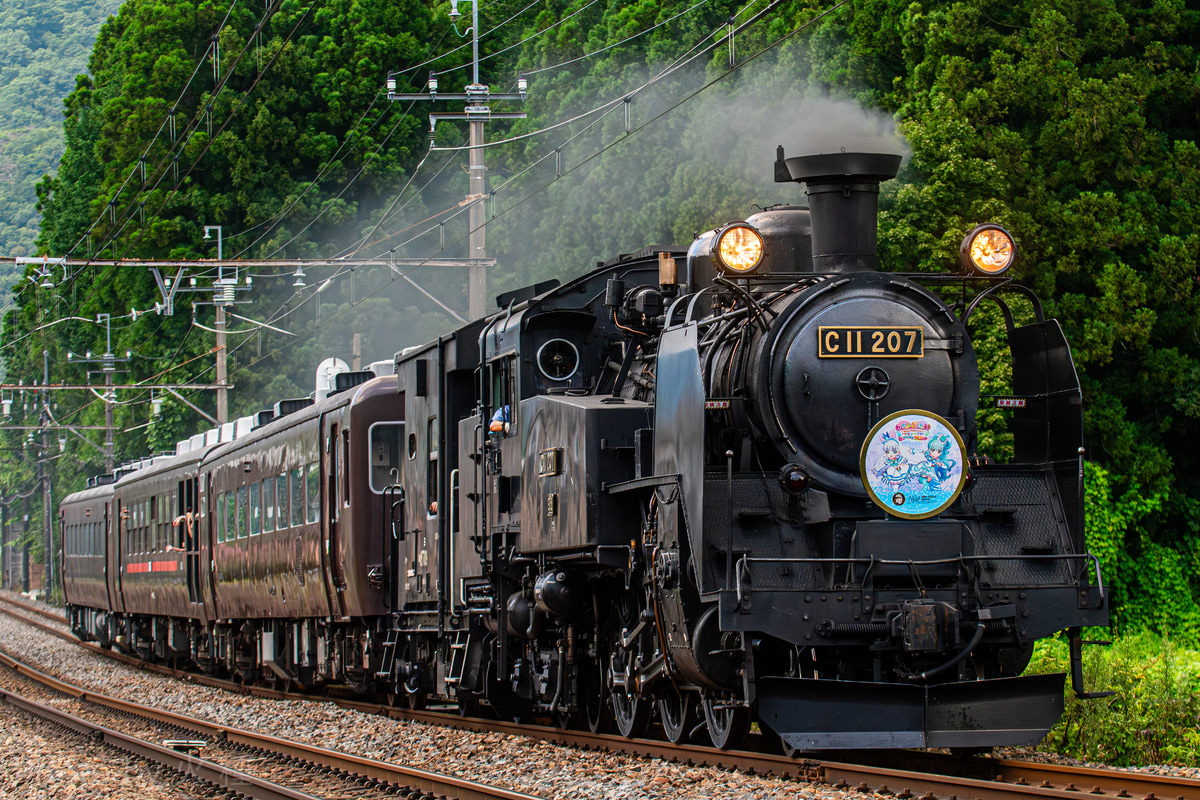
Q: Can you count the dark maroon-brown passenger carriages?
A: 3